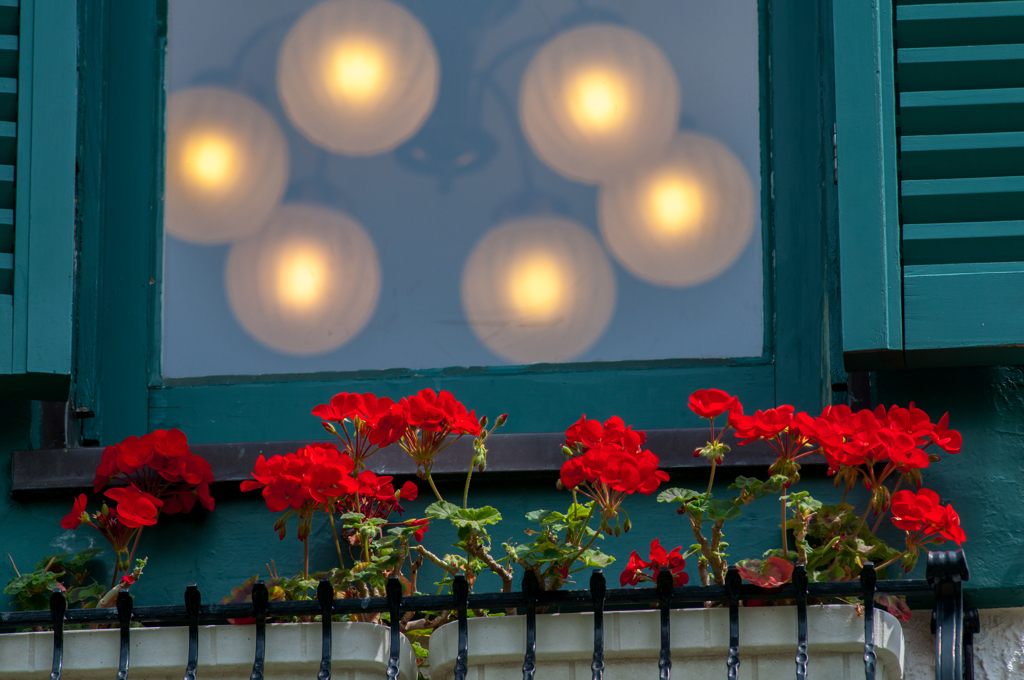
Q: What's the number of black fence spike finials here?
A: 13